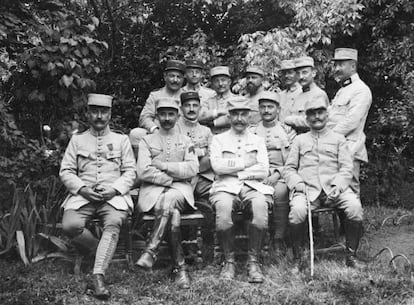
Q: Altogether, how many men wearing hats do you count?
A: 13